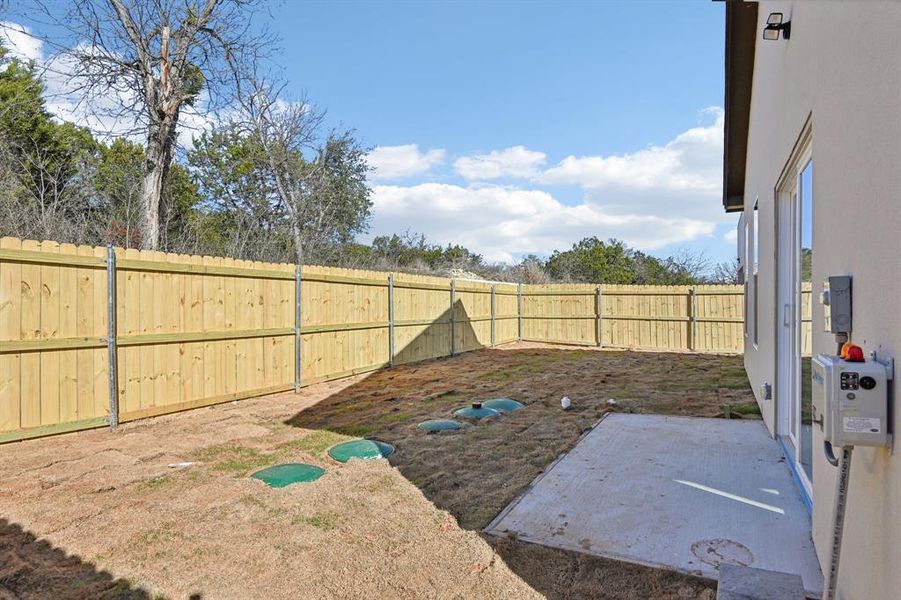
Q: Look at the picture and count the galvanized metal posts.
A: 8